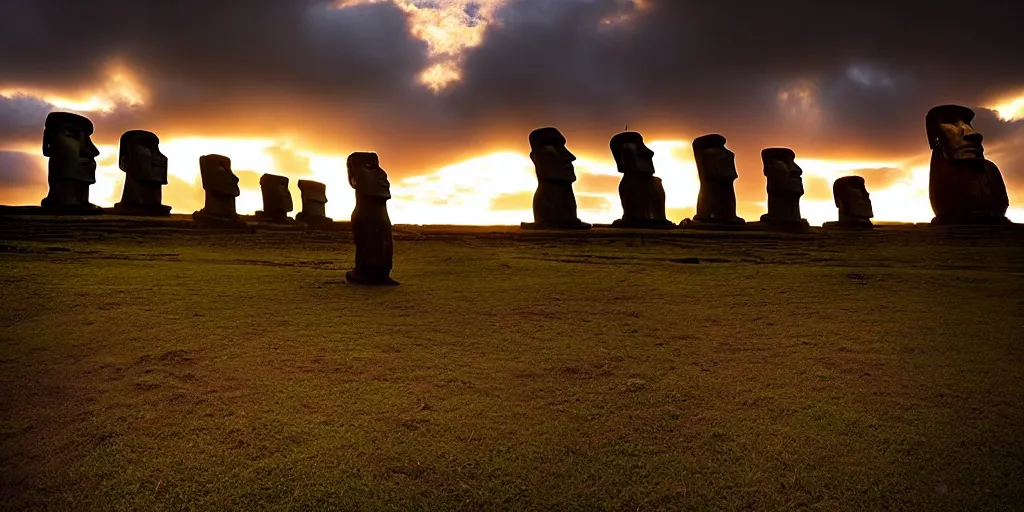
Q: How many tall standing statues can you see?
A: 12